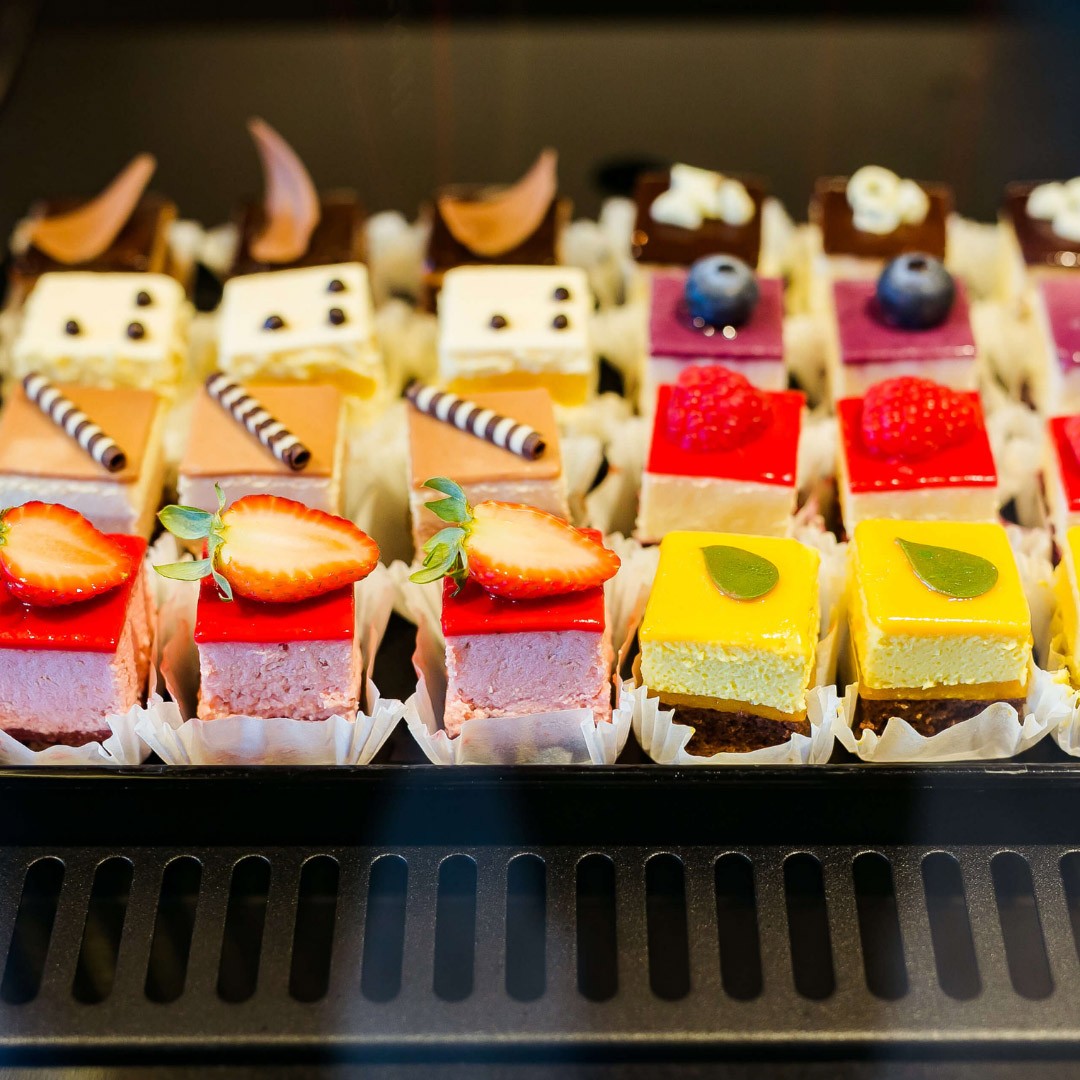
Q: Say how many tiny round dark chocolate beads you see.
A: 9